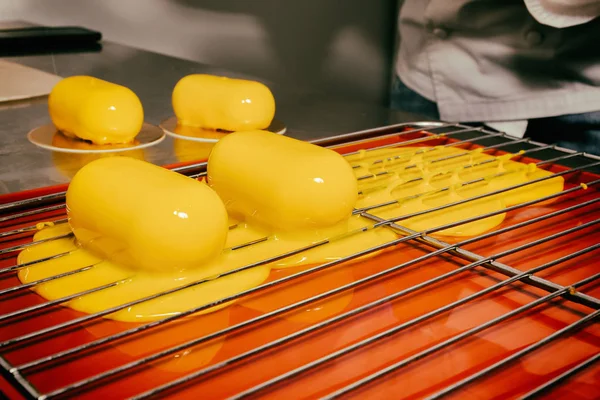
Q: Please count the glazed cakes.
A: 4